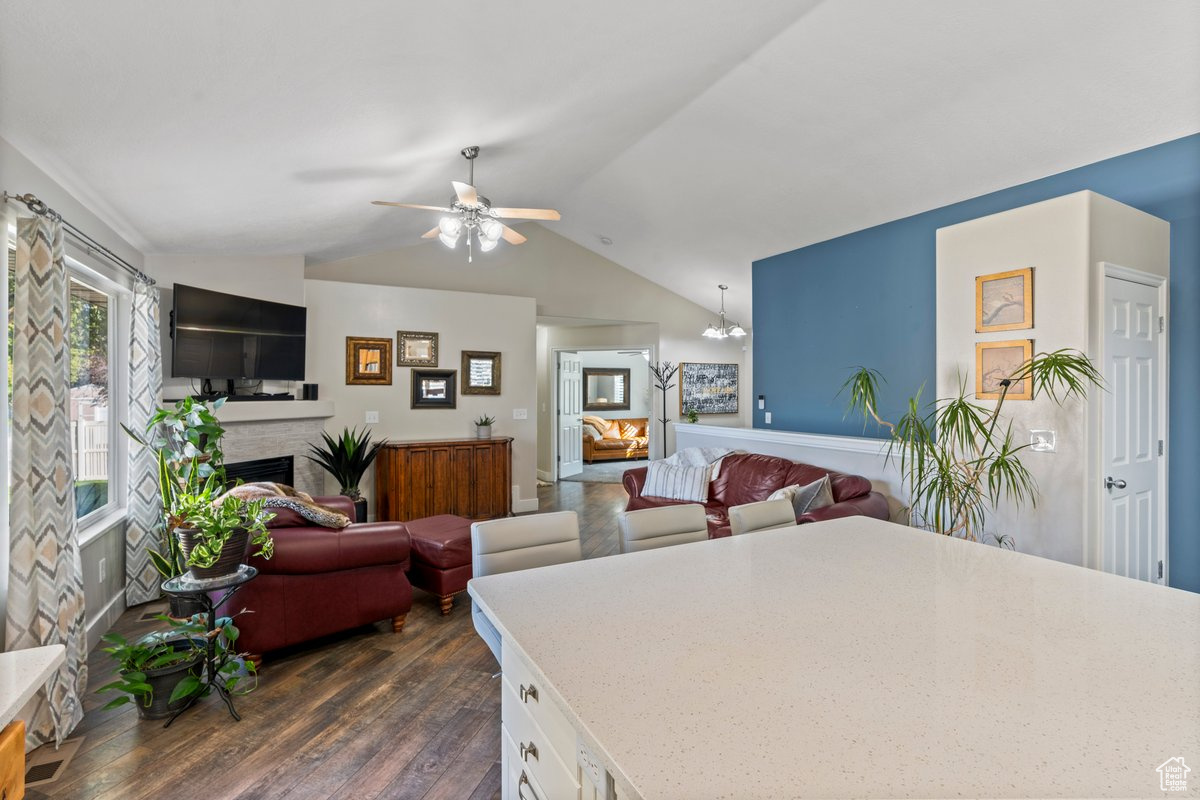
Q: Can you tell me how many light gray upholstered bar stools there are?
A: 3